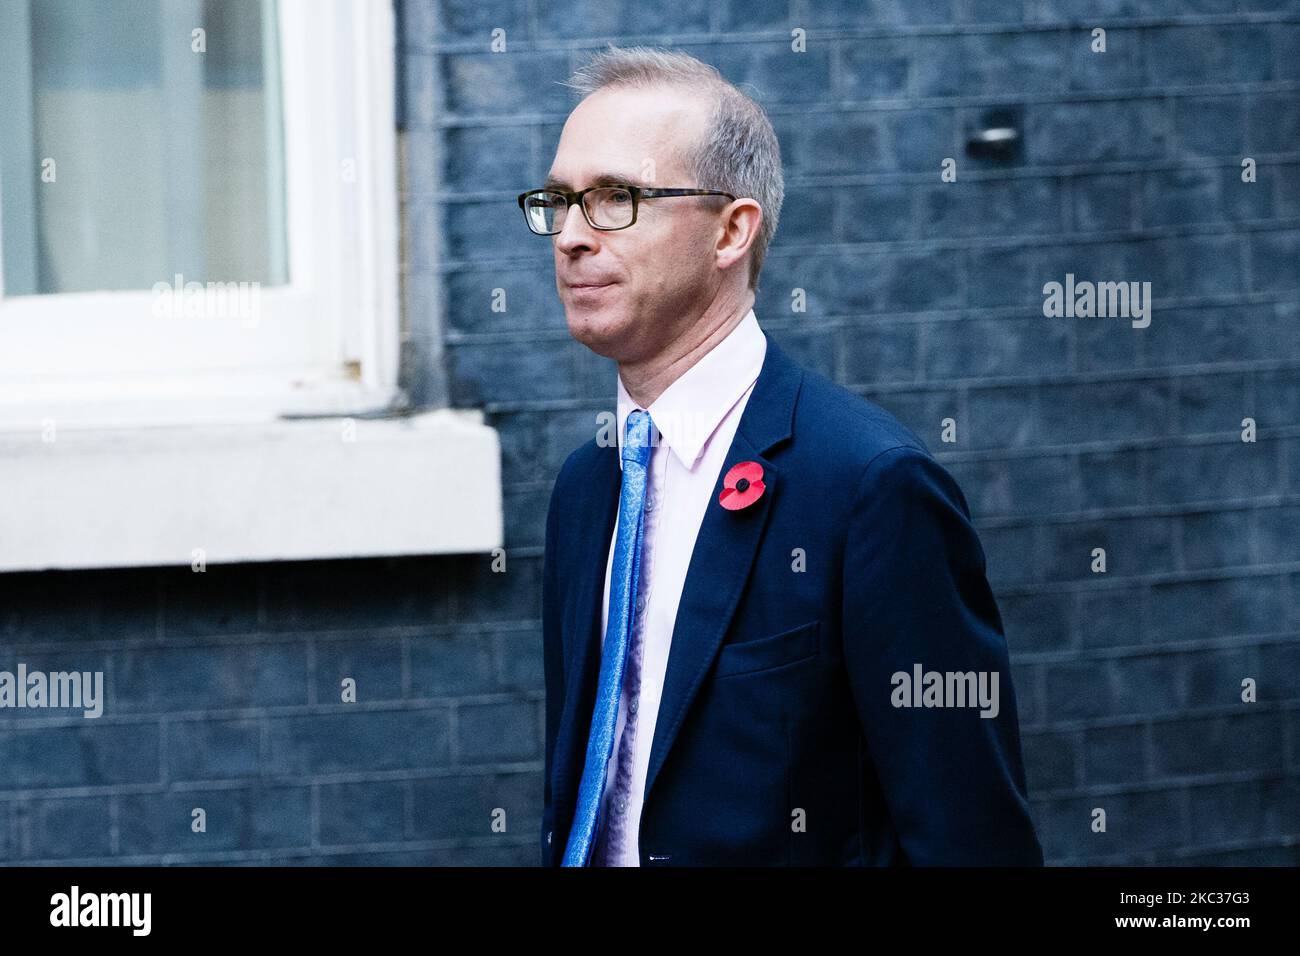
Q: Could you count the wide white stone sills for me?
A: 1